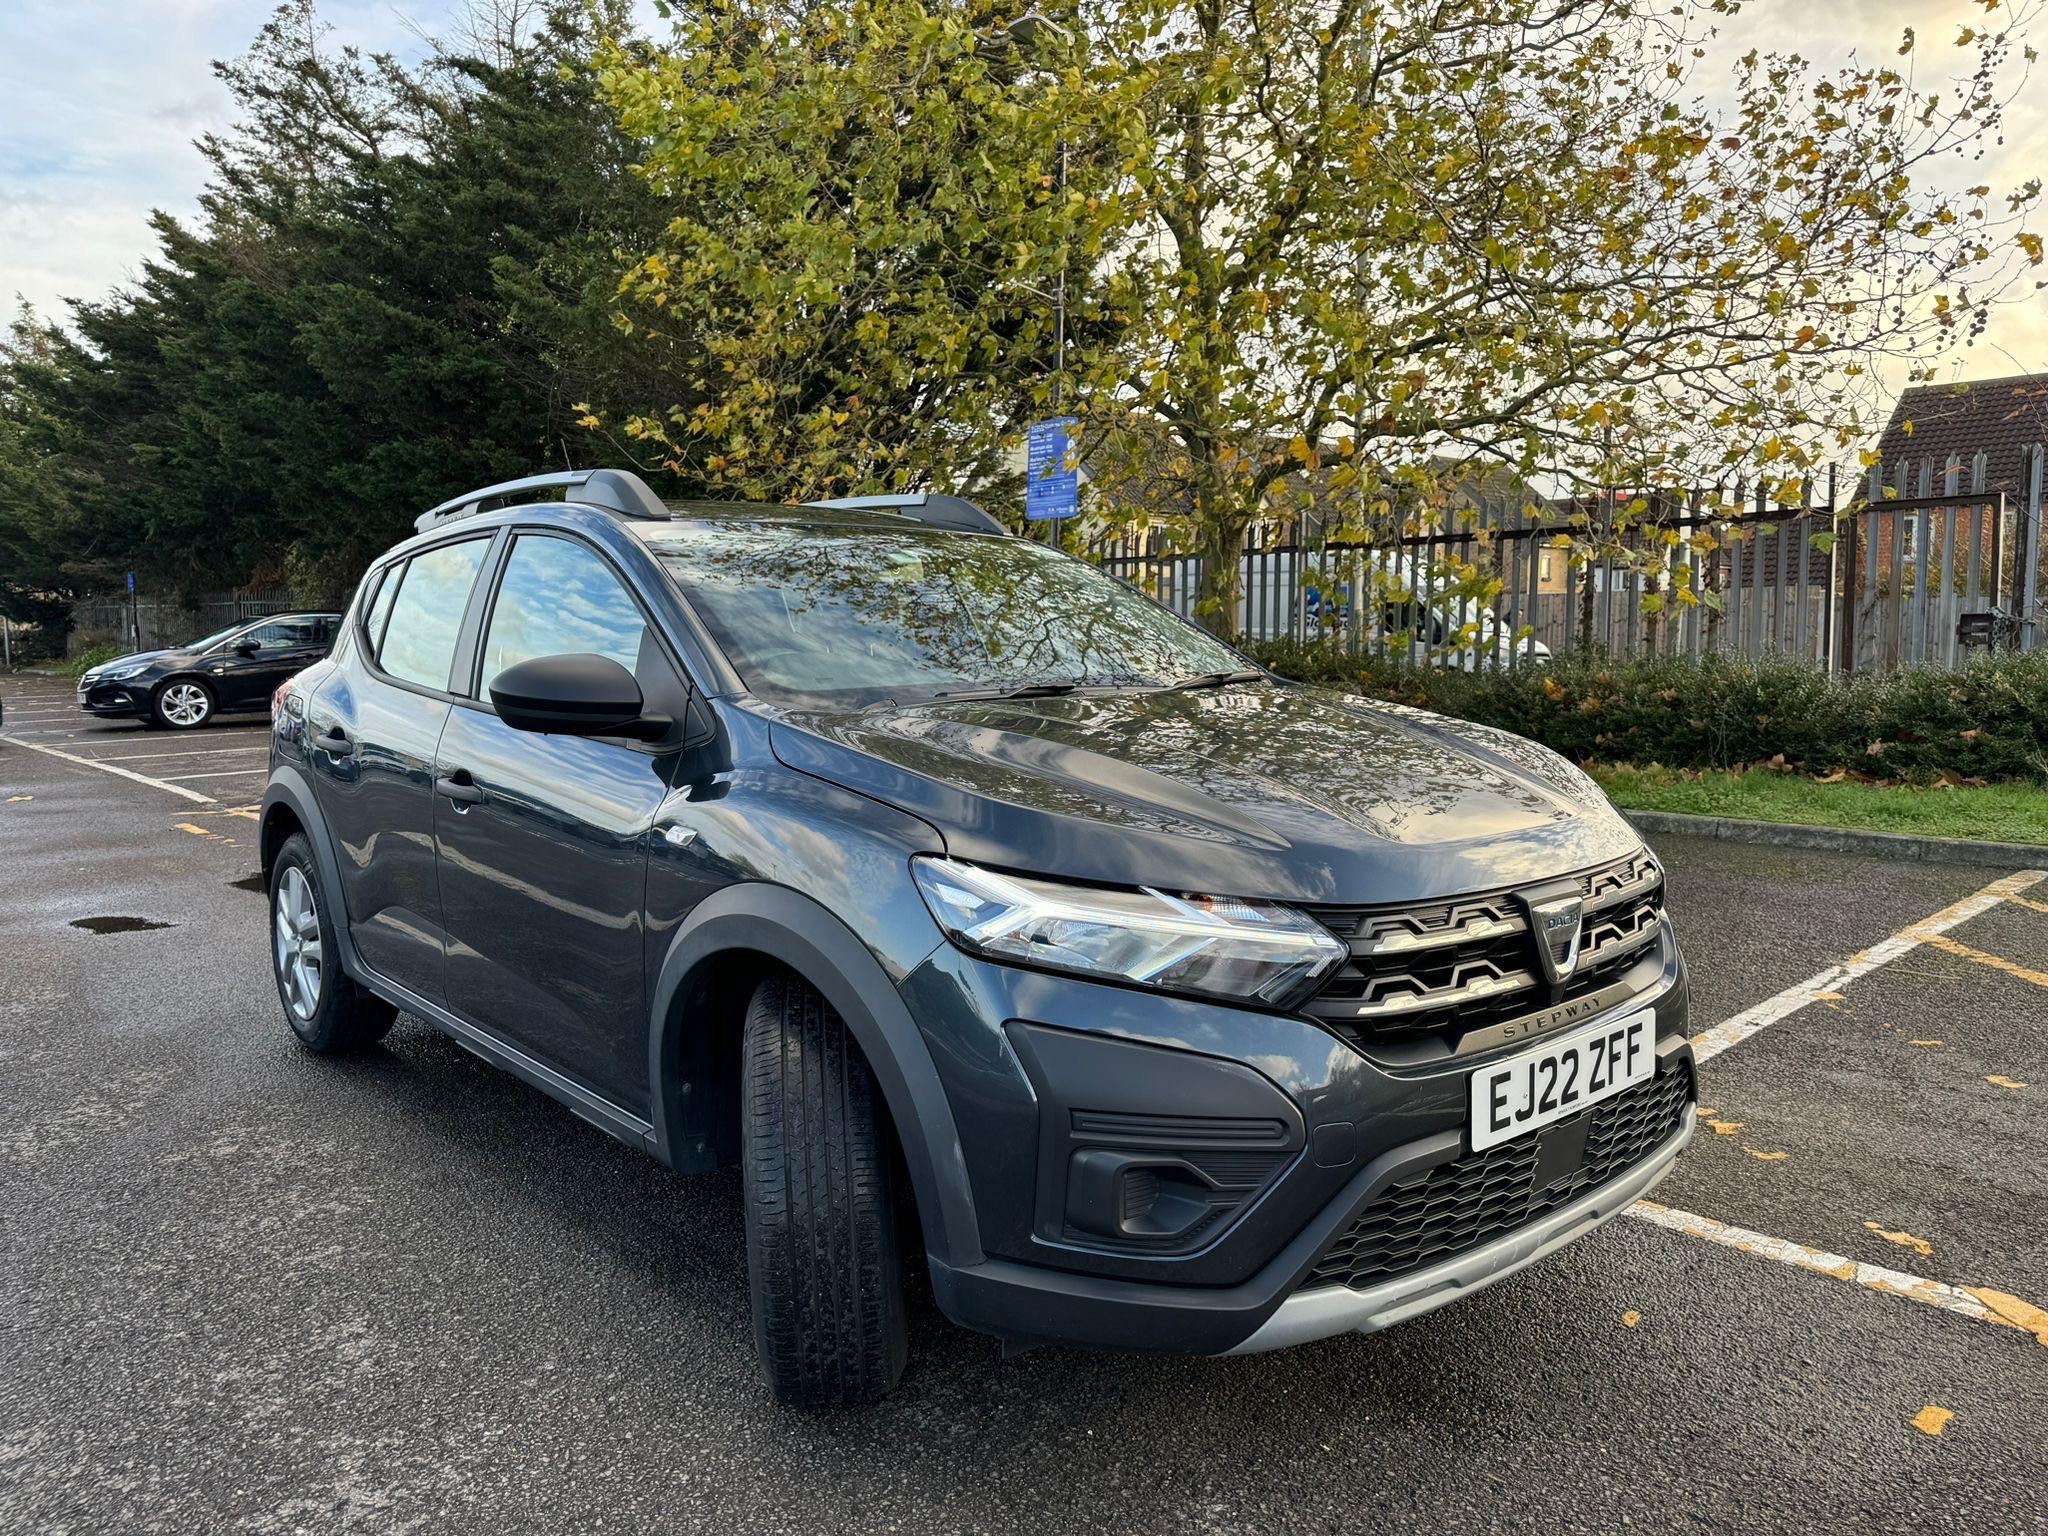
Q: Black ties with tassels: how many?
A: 0